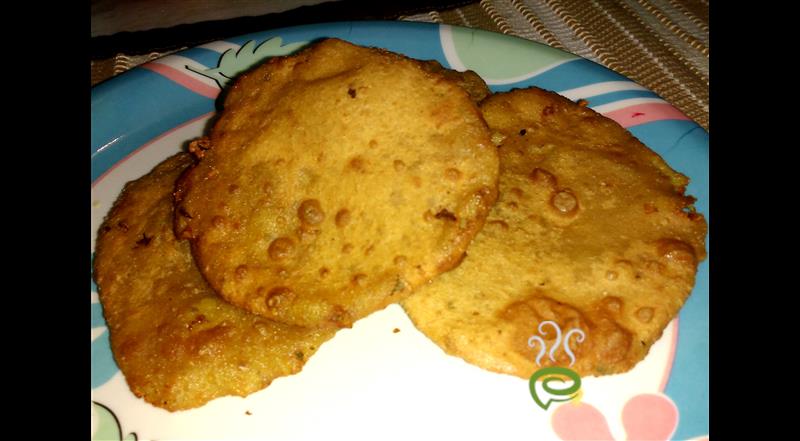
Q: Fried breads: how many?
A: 3